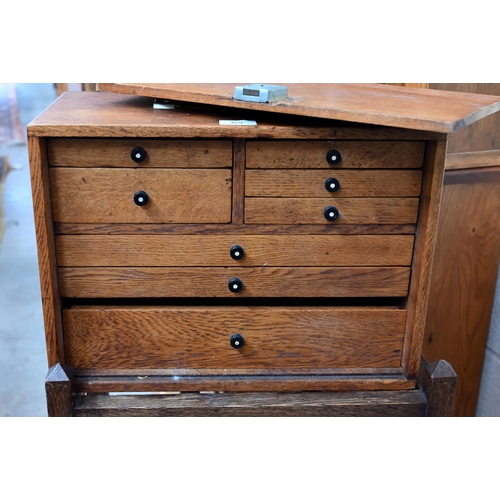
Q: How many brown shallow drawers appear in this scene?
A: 6